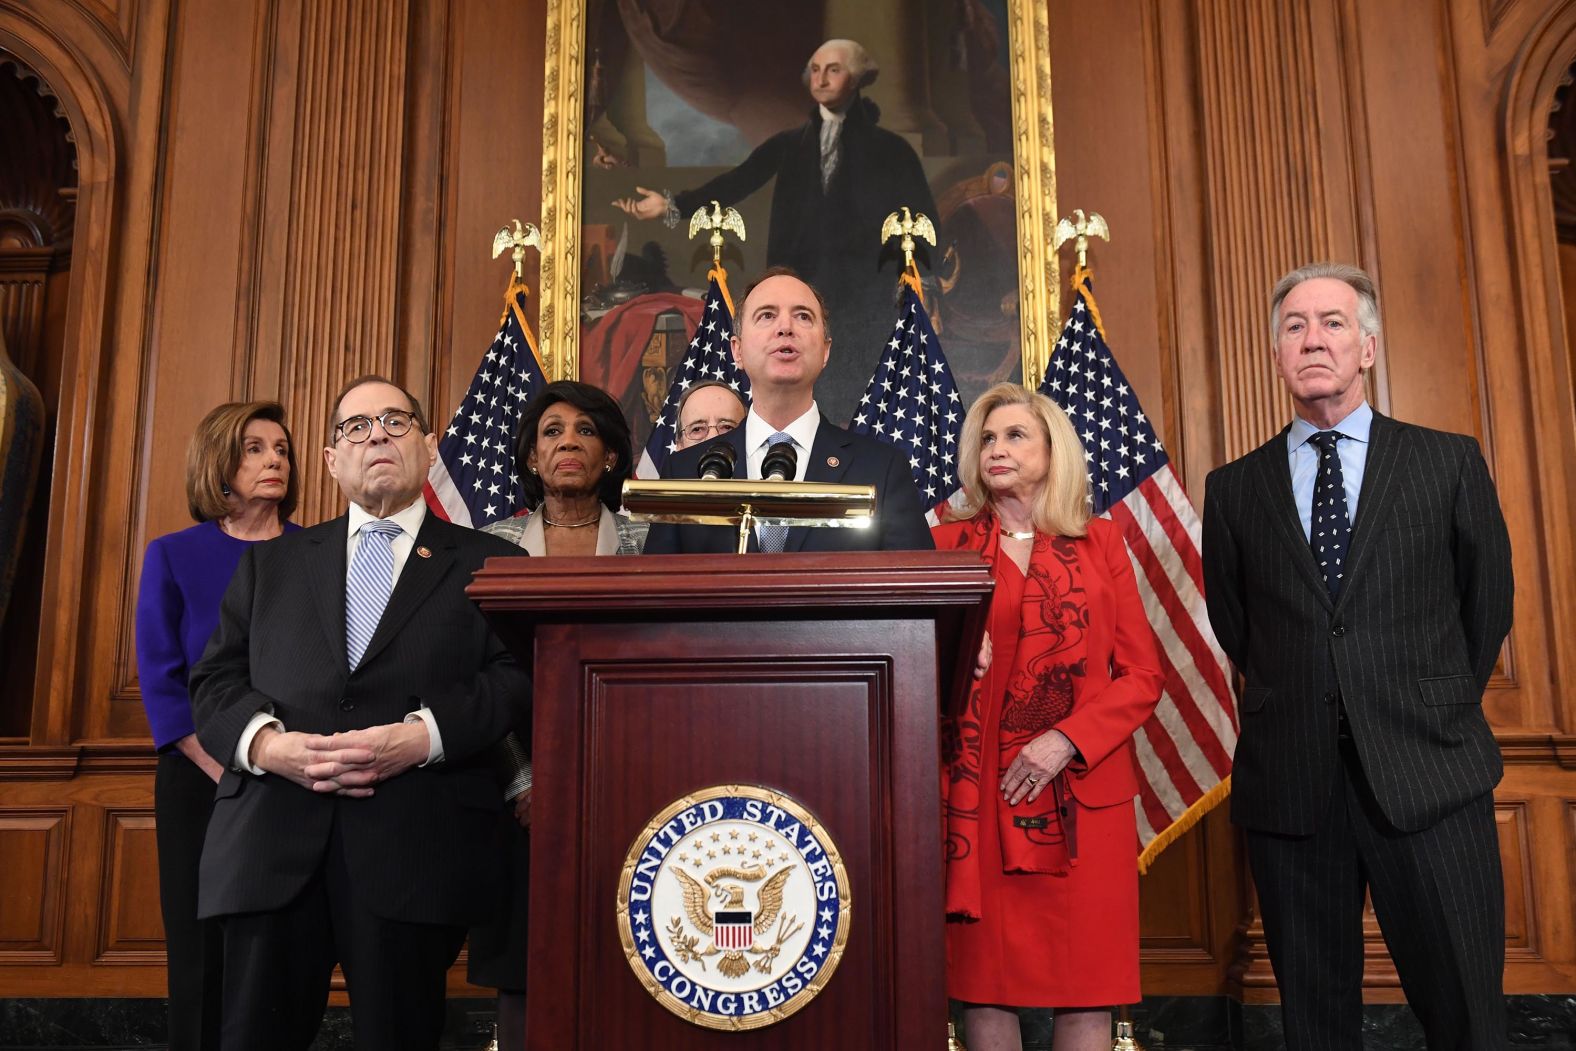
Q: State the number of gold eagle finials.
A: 4